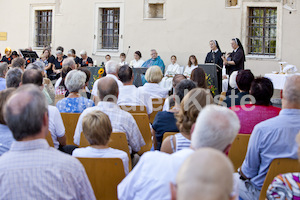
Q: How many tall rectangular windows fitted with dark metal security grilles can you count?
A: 3